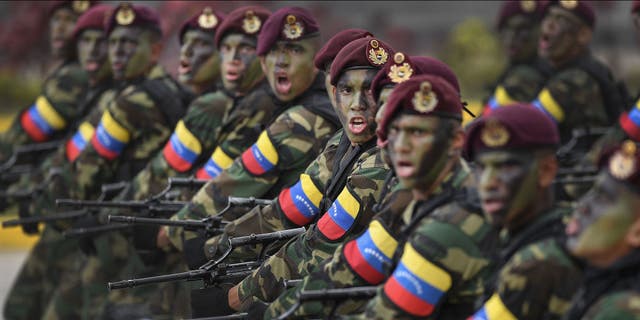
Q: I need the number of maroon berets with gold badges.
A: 12